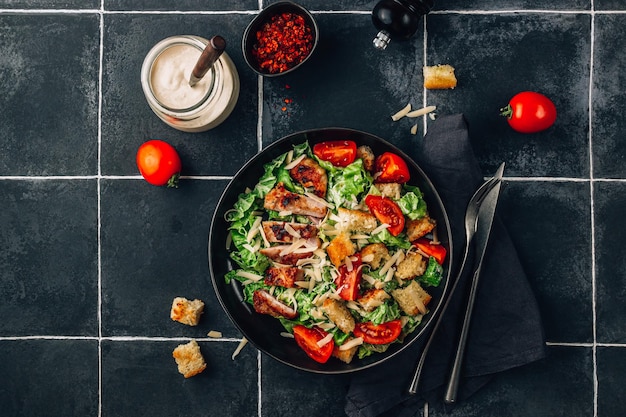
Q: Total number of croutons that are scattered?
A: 3